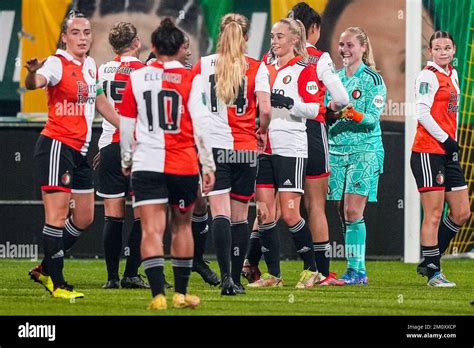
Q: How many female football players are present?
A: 9